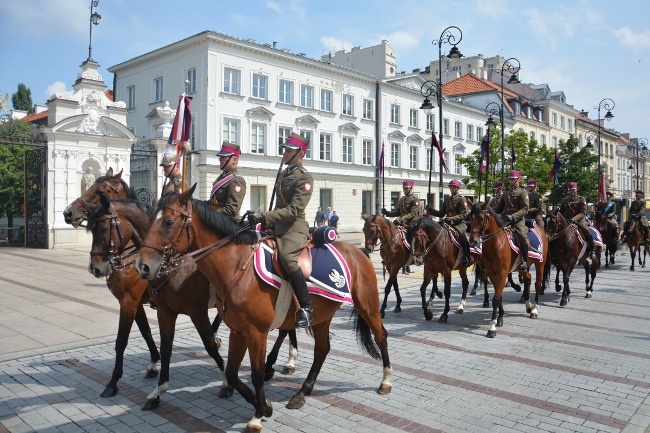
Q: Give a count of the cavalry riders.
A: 11